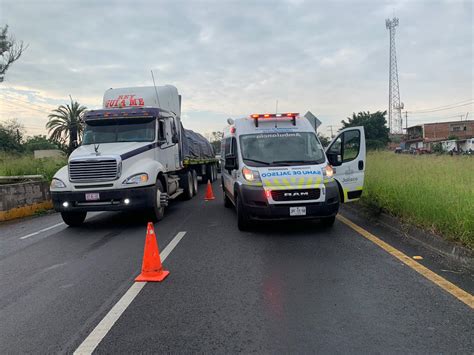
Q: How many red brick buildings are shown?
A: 1